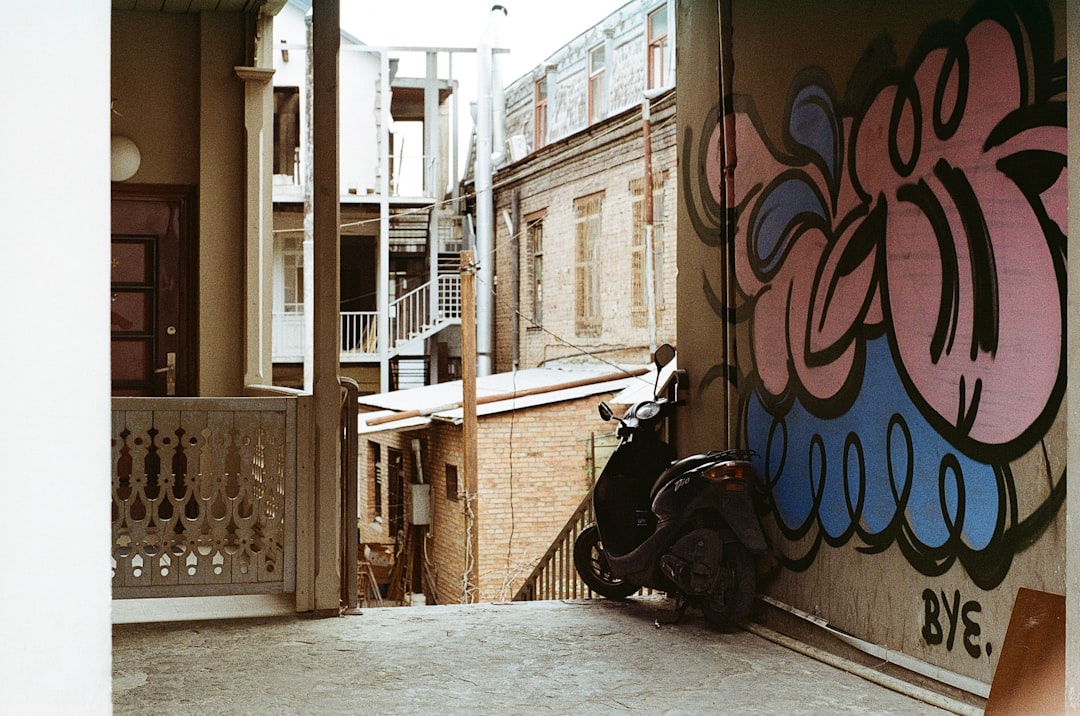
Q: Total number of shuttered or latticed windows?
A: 2